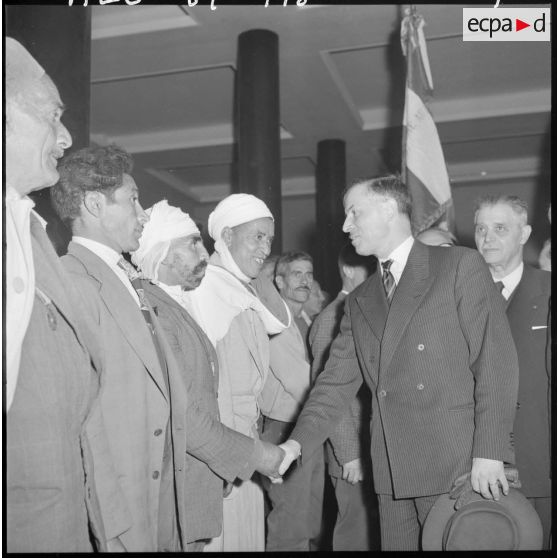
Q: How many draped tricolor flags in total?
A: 1